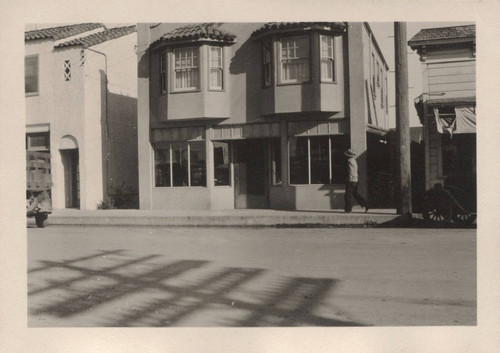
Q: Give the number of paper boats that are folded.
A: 0